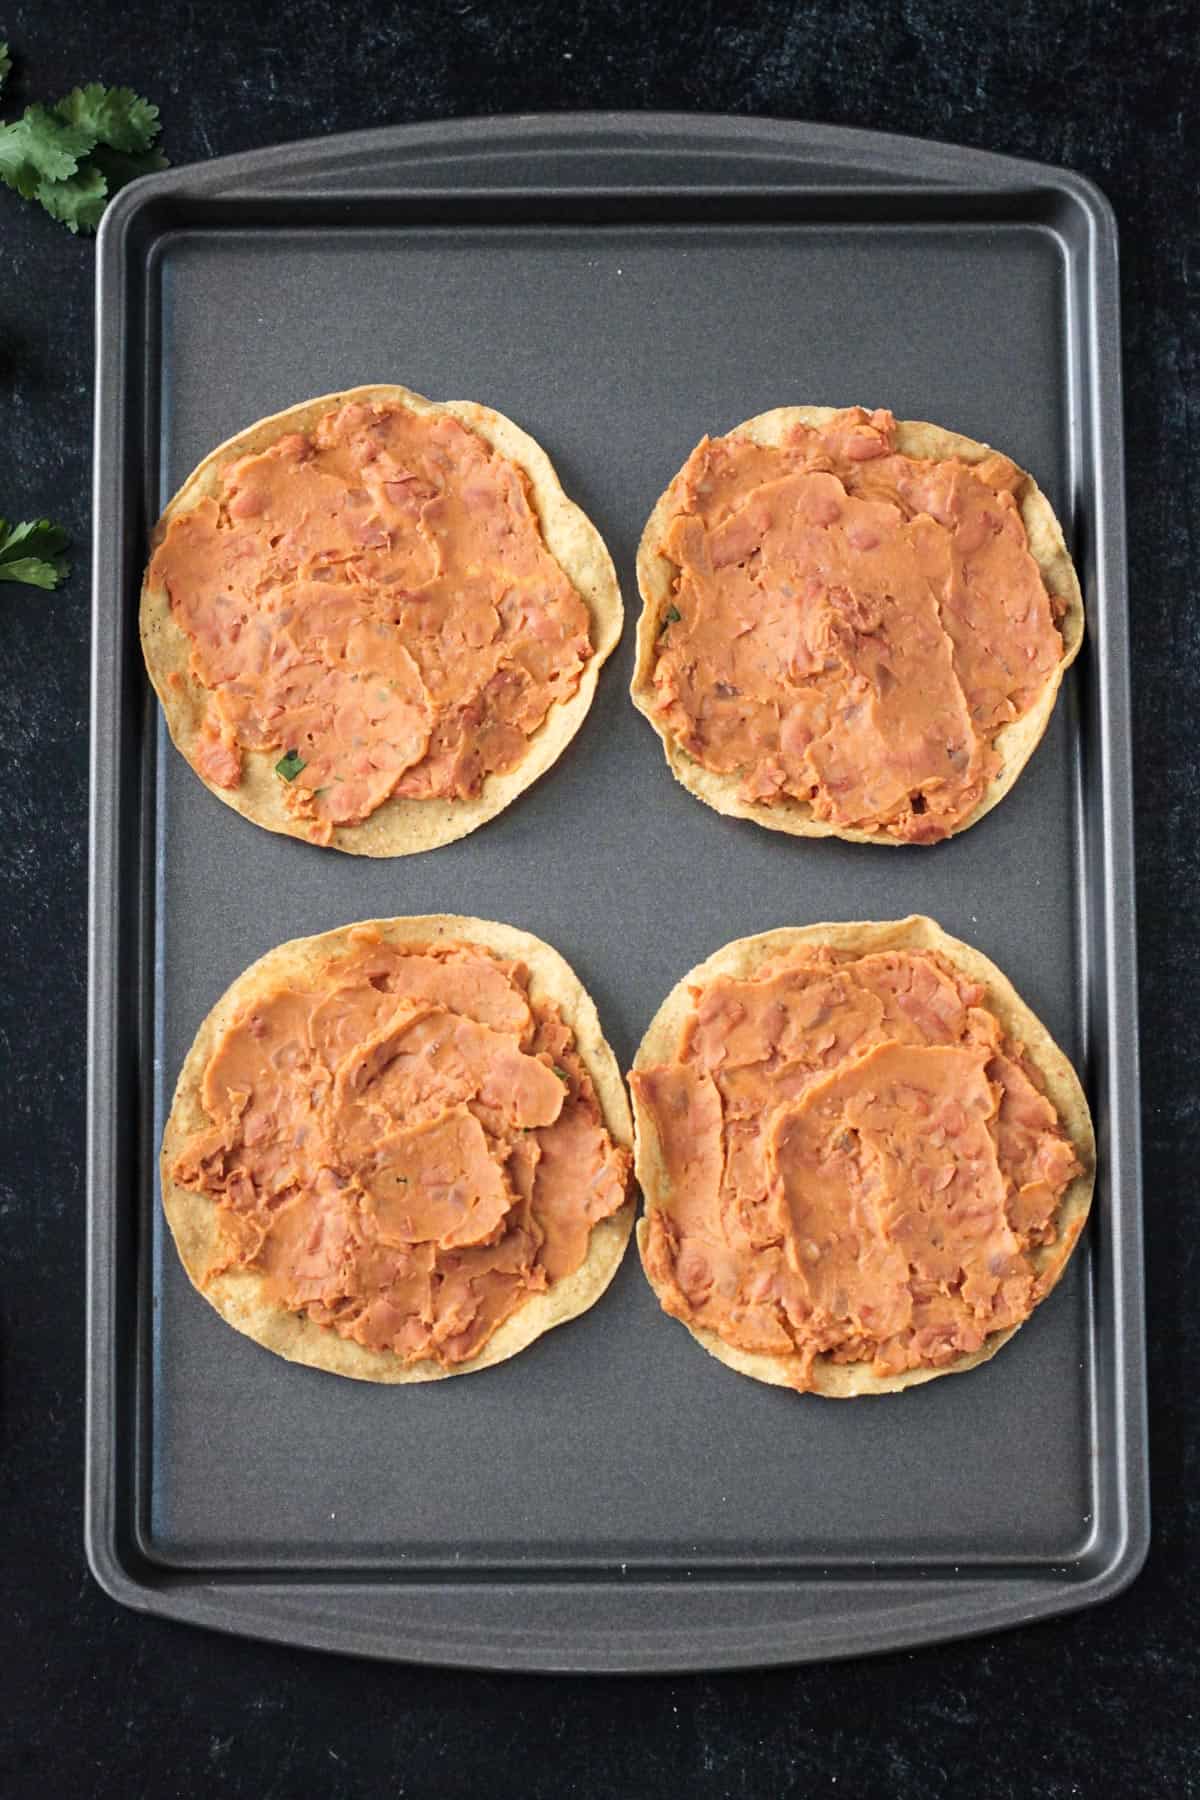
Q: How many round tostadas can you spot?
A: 4